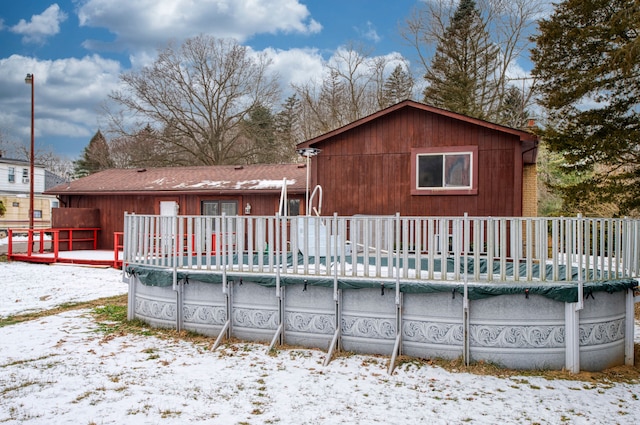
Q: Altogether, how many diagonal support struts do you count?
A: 4